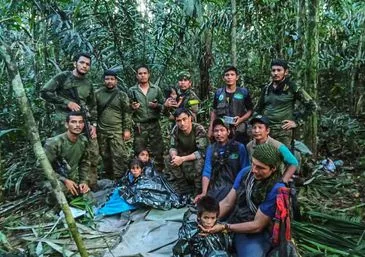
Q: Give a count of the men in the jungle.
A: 11